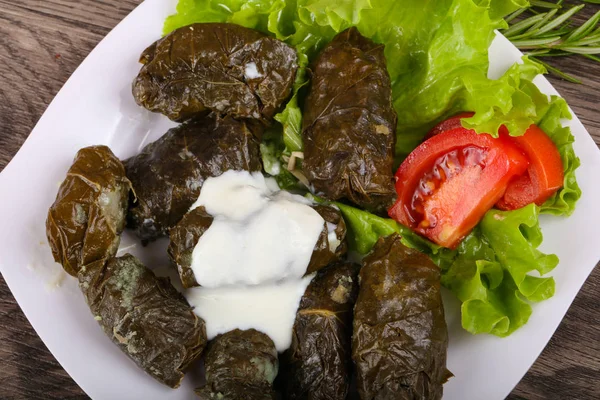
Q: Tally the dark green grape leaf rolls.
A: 9